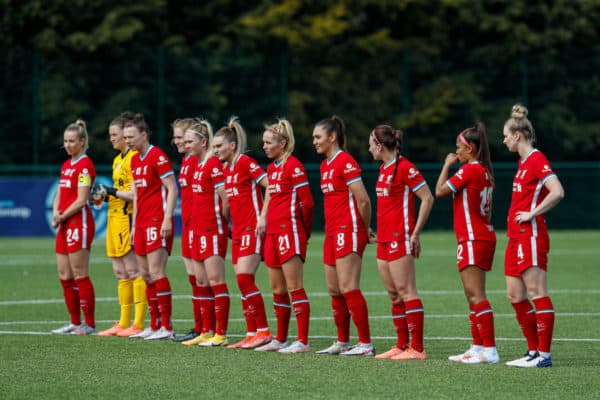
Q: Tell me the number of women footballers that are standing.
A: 11